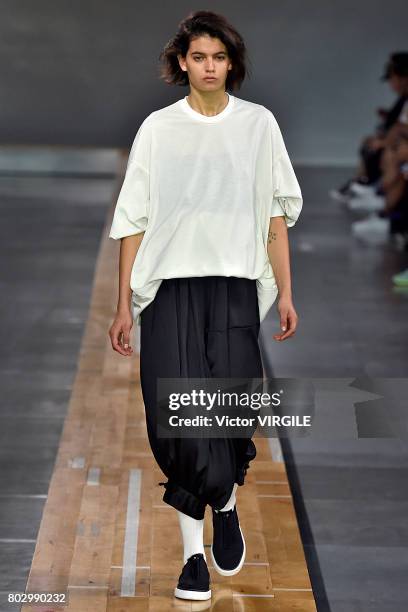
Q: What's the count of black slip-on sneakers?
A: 2